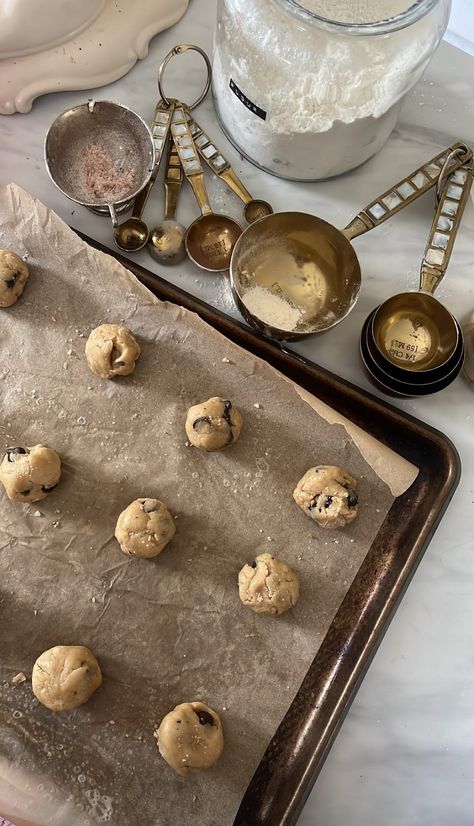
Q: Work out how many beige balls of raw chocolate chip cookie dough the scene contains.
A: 9